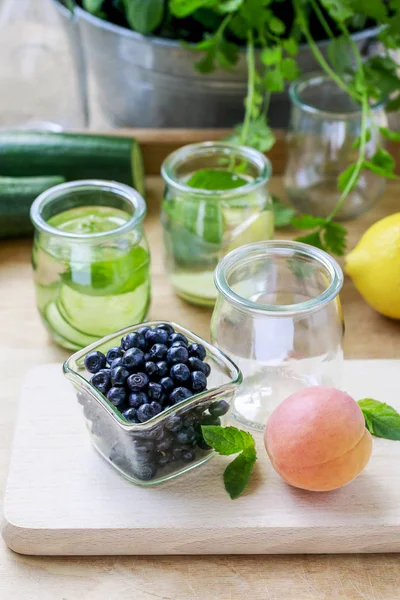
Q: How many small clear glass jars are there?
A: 4